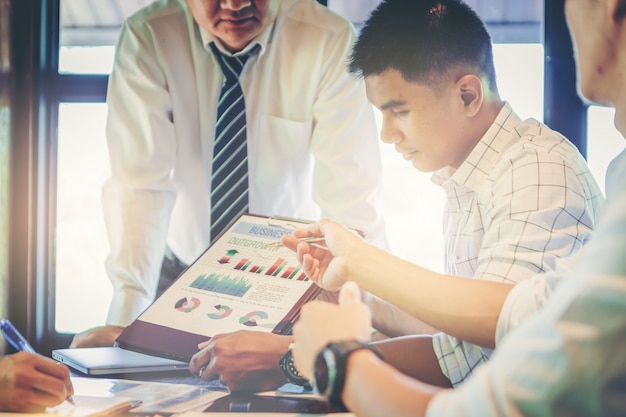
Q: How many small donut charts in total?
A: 3